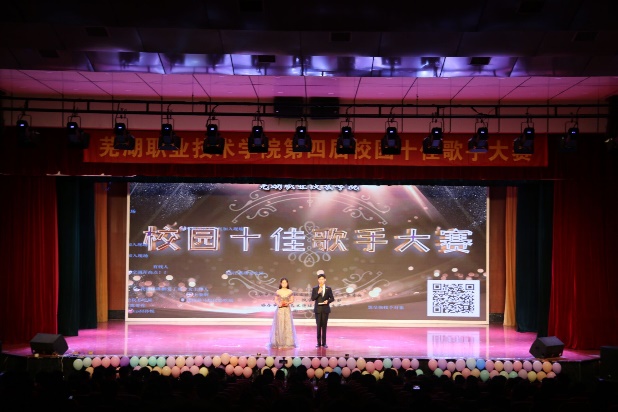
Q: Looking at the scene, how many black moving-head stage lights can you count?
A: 13